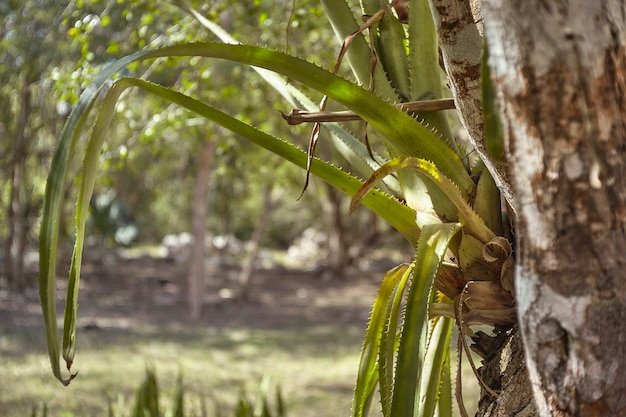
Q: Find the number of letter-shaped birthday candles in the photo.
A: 0